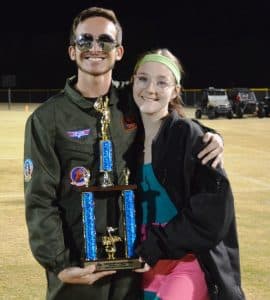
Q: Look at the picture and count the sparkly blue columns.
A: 3